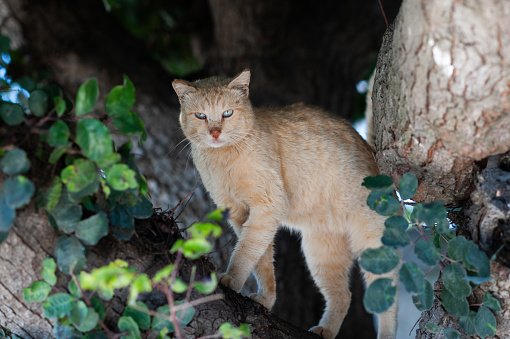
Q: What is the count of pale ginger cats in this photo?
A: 1